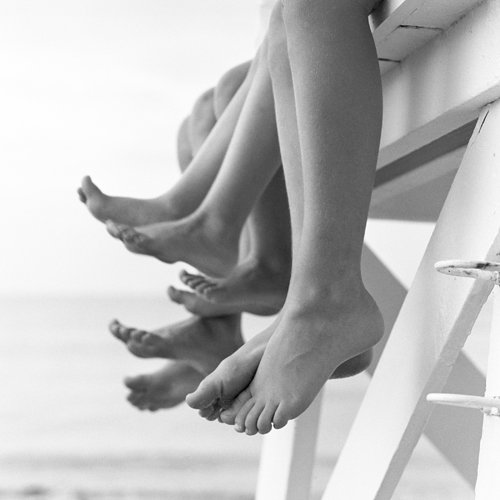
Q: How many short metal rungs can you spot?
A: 2